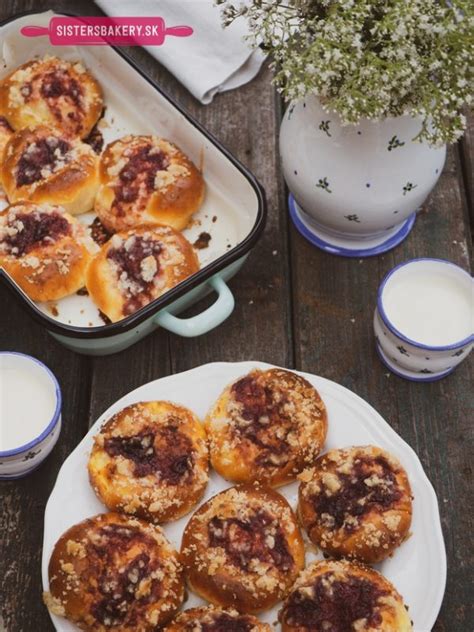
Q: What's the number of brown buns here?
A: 13